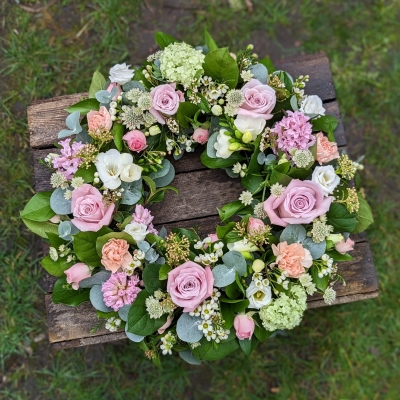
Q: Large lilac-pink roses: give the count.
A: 5